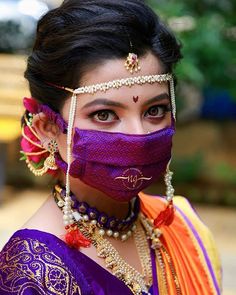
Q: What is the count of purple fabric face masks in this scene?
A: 1